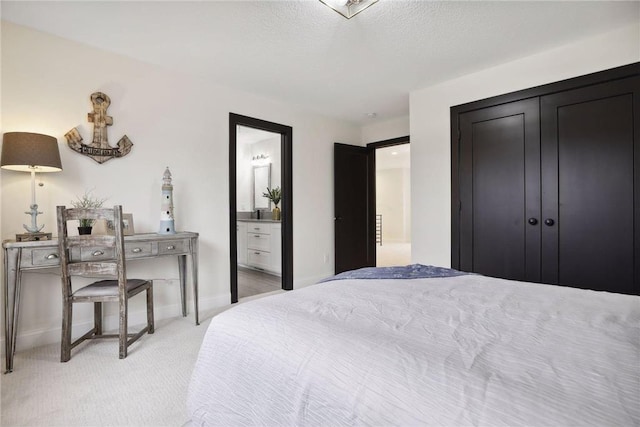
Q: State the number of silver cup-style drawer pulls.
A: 4